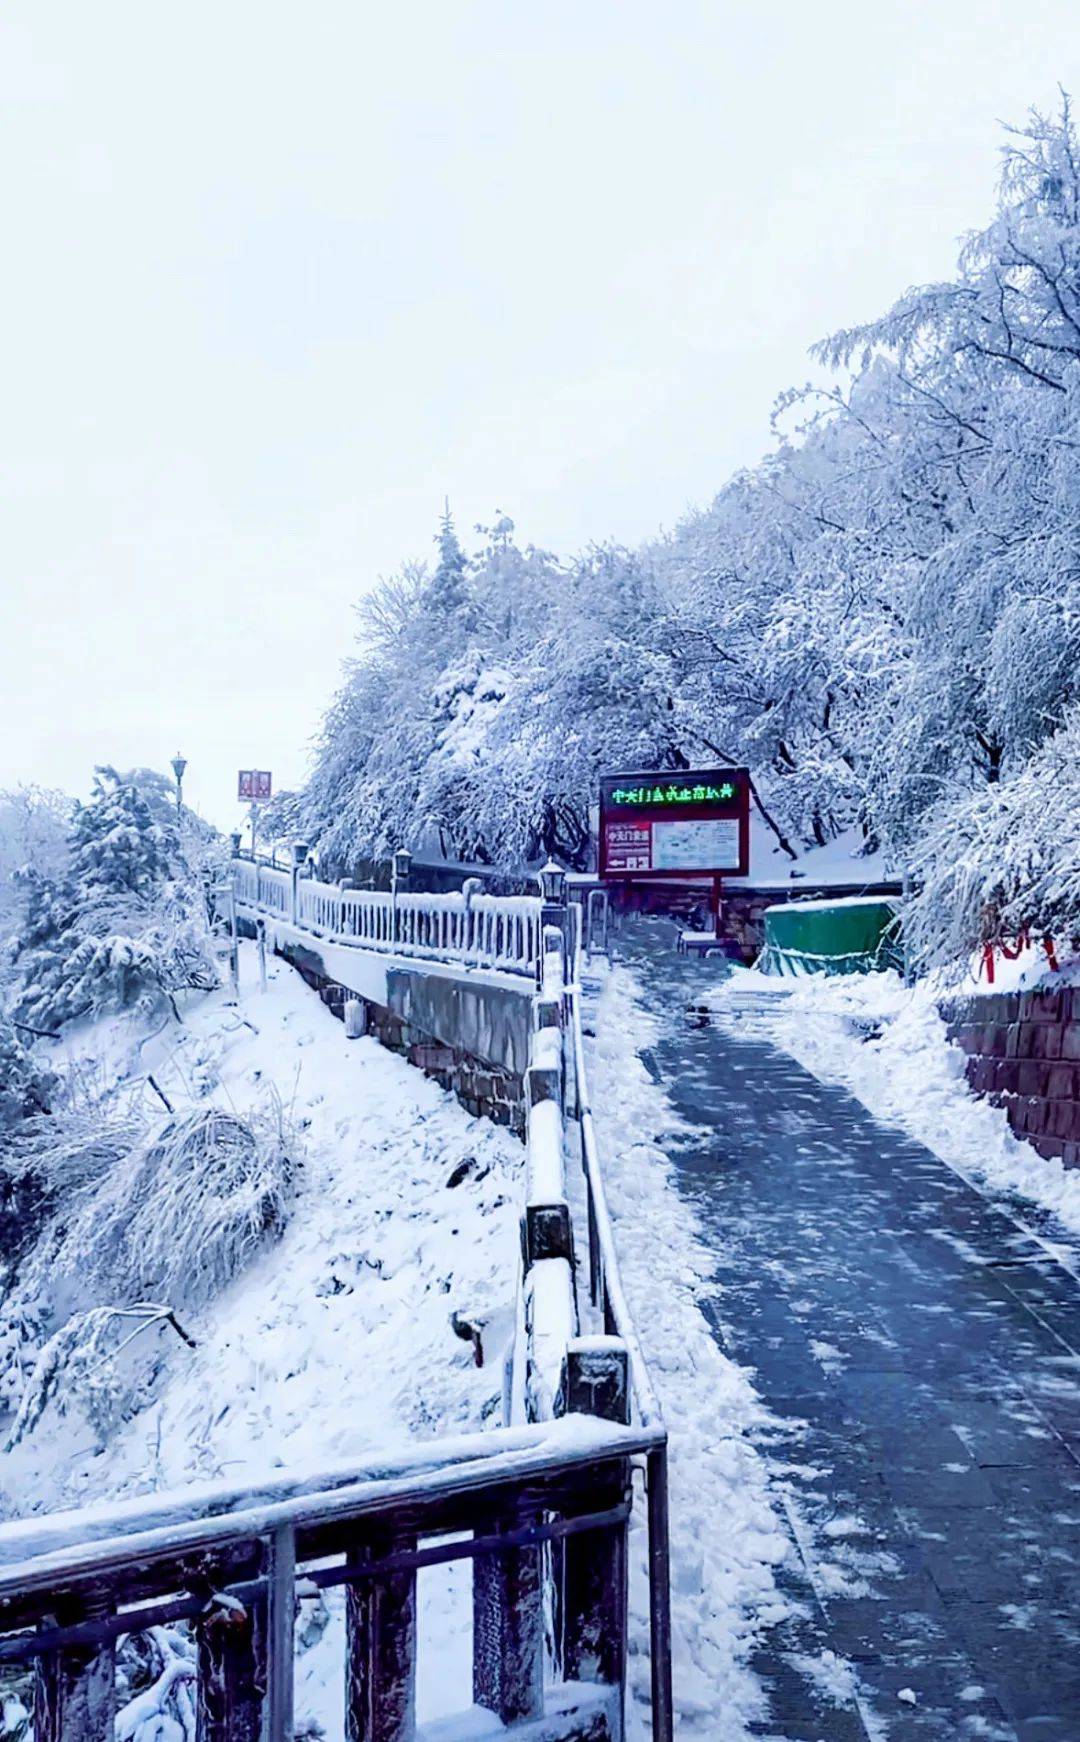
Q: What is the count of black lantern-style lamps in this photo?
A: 5